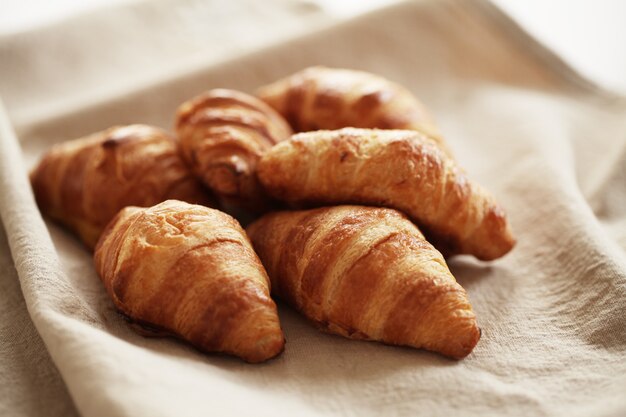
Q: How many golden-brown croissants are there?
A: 6